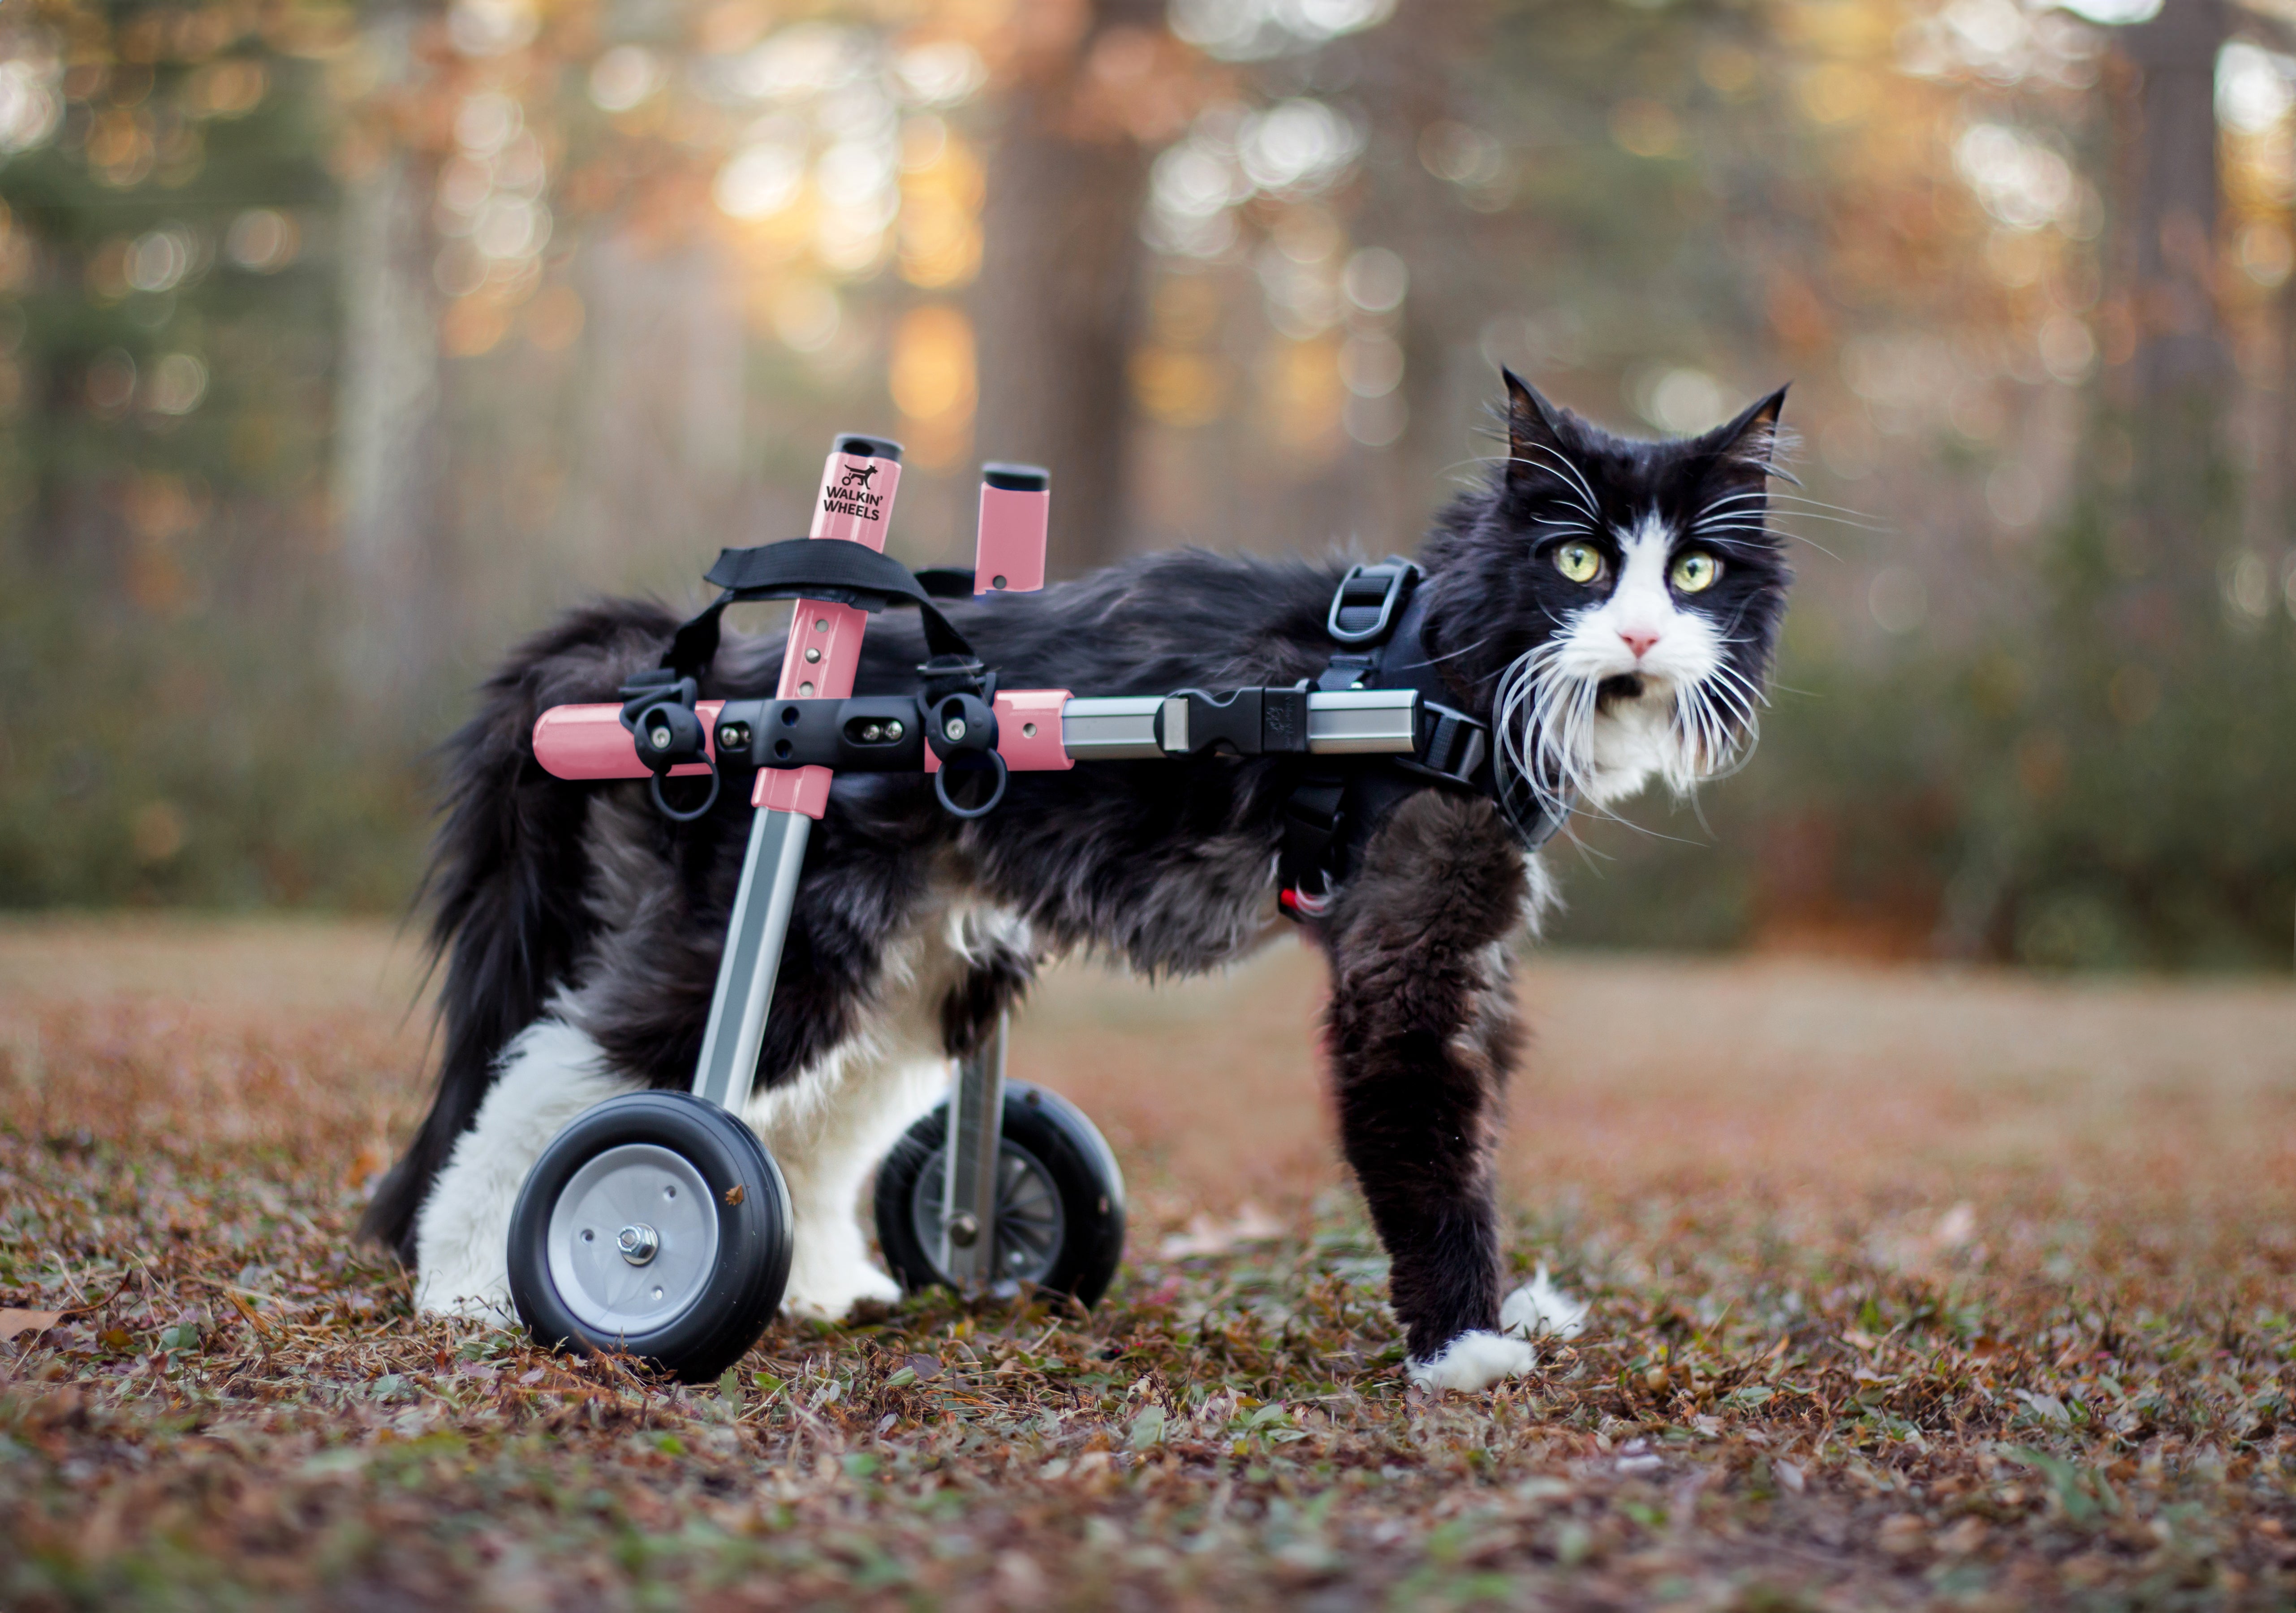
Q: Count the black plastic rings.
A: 2